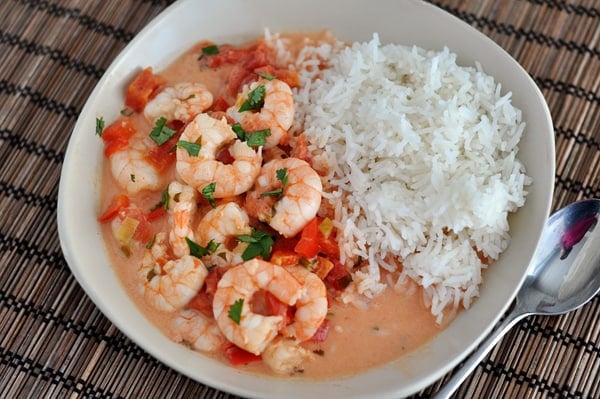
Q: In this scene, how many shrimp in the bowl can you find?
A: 12